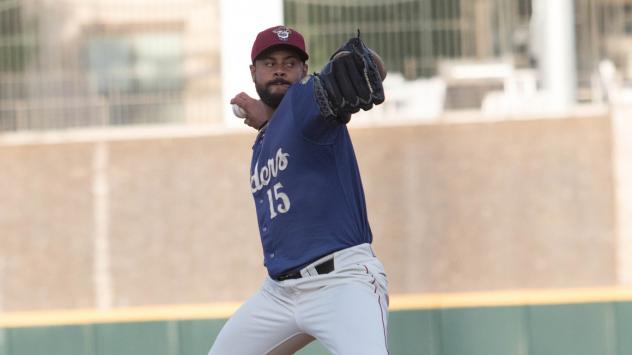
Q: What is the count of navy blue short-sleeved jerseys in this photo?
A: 1